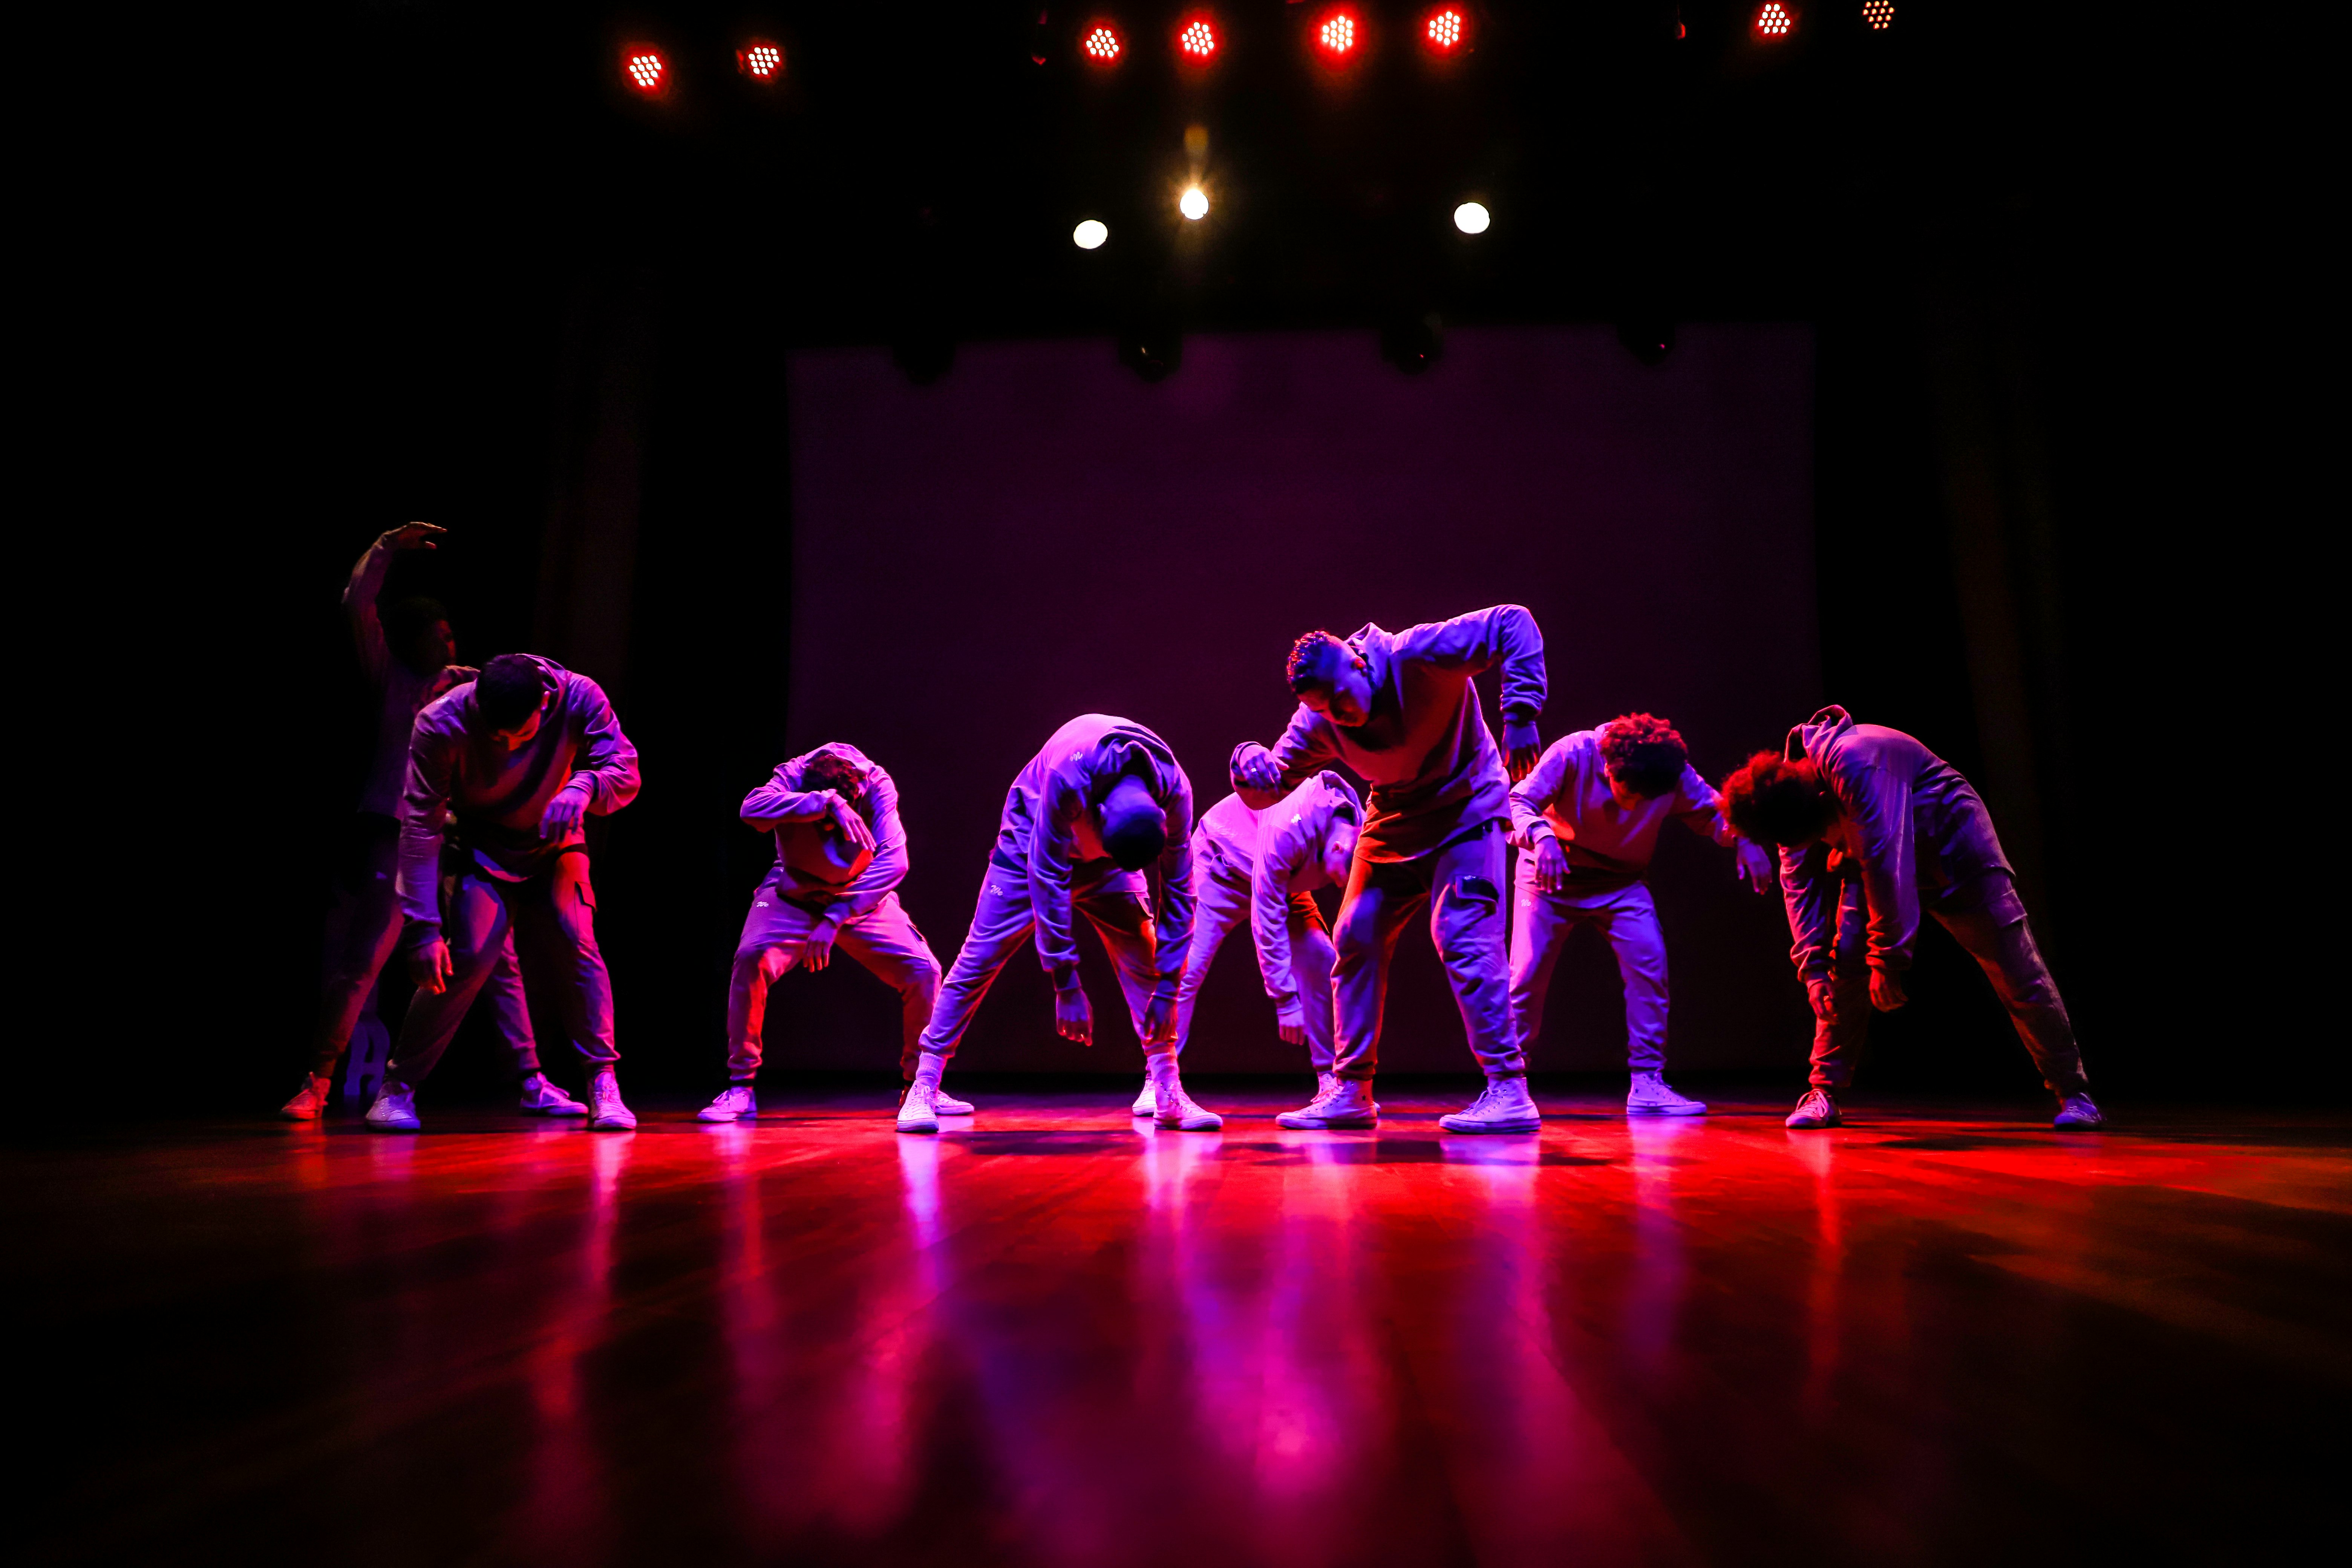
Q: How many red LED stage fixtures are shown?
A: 8